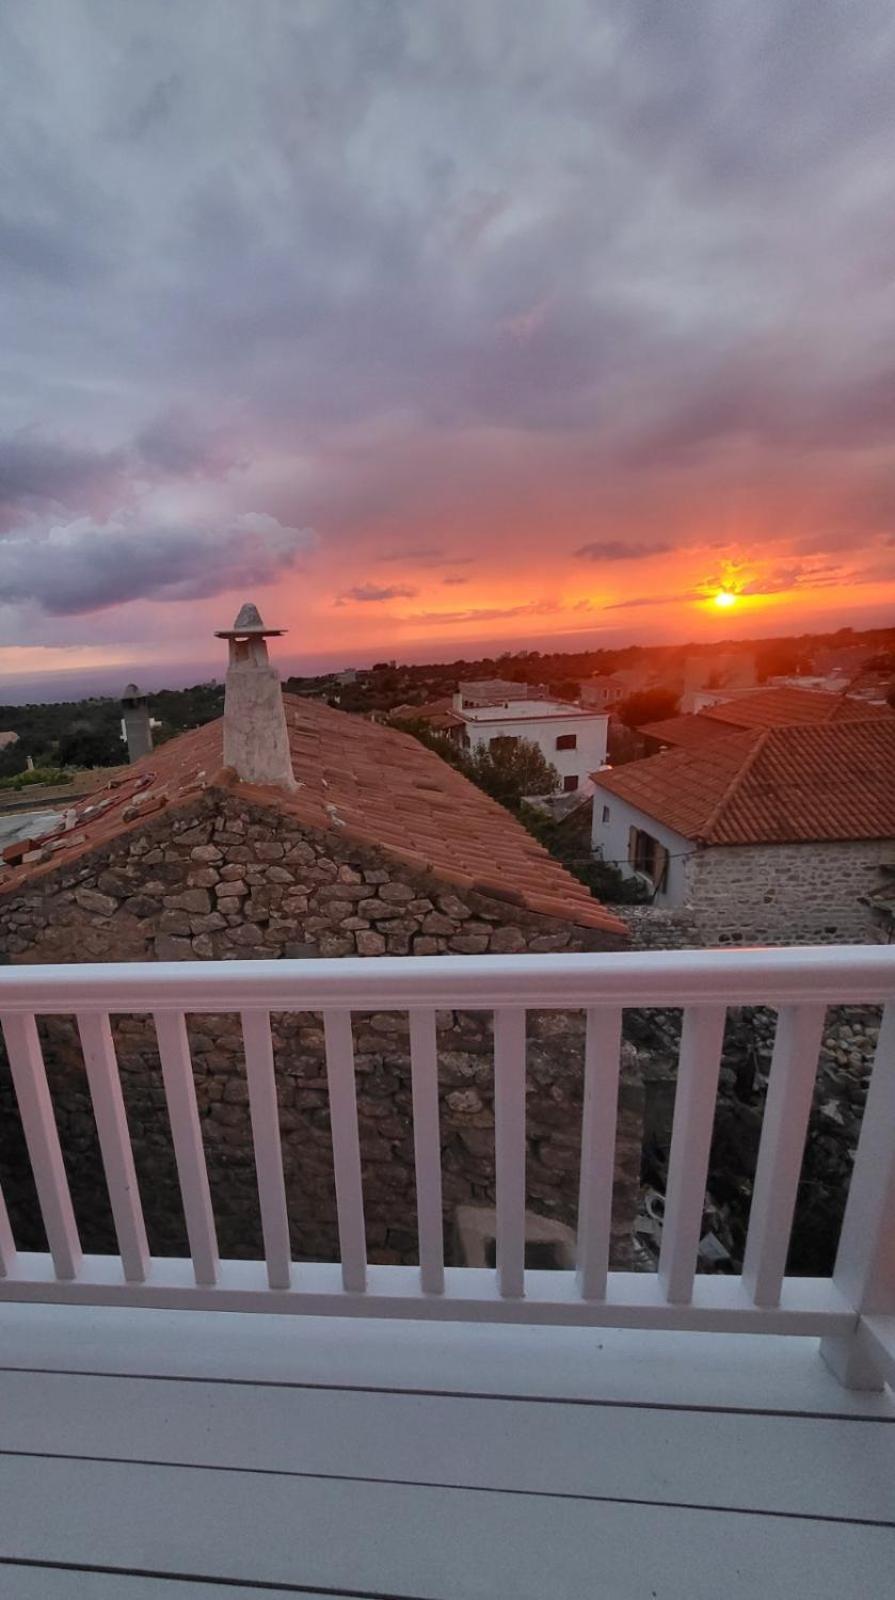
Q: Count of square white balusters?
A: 11